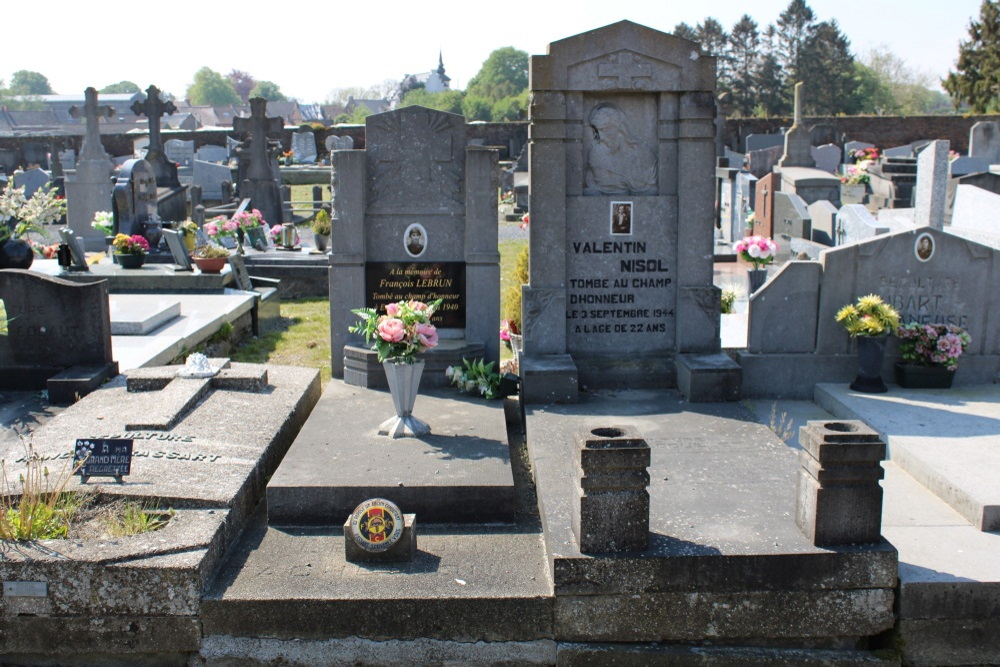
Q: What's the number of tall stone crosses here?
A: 3